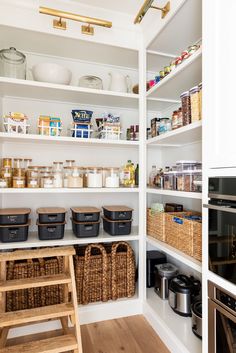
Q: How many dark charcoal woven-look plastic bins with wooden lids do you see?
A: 8